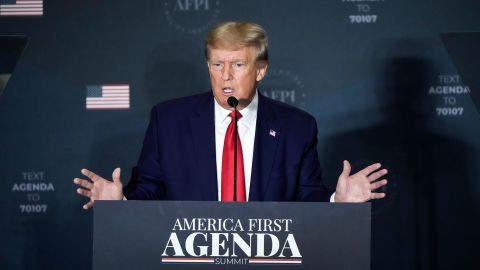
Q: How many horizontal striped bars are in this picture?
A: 2